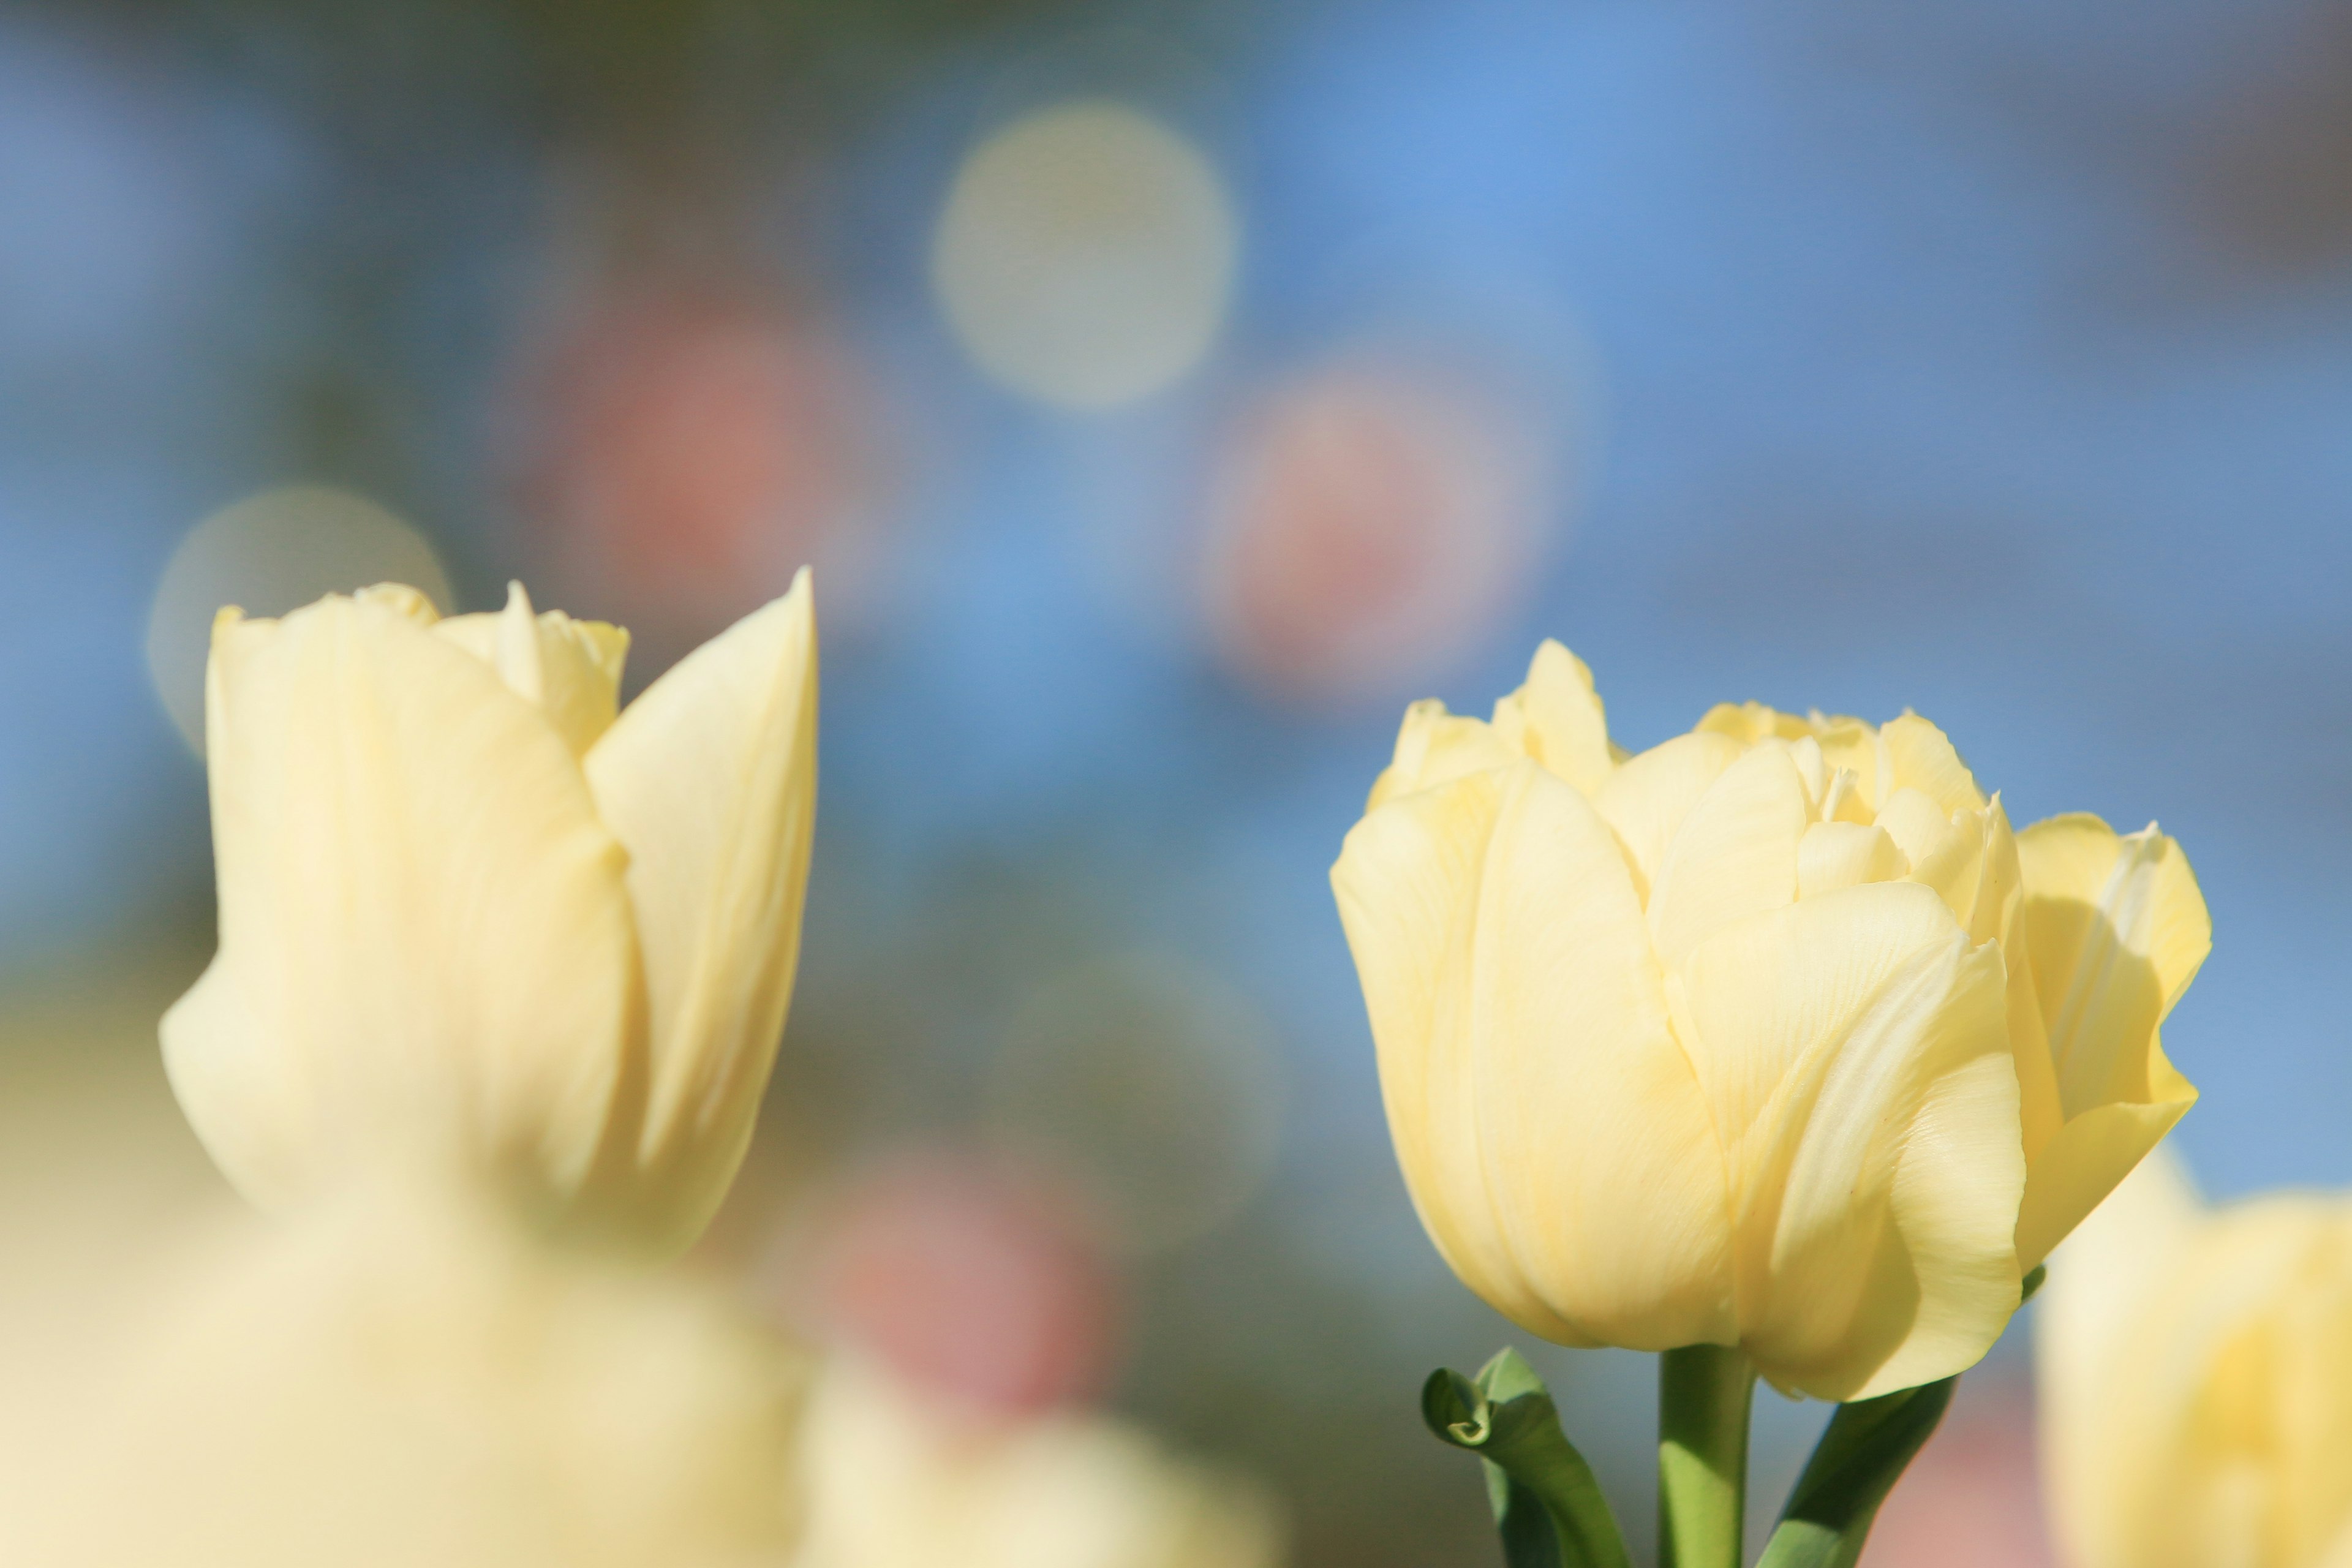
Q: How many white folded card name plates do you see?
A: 0